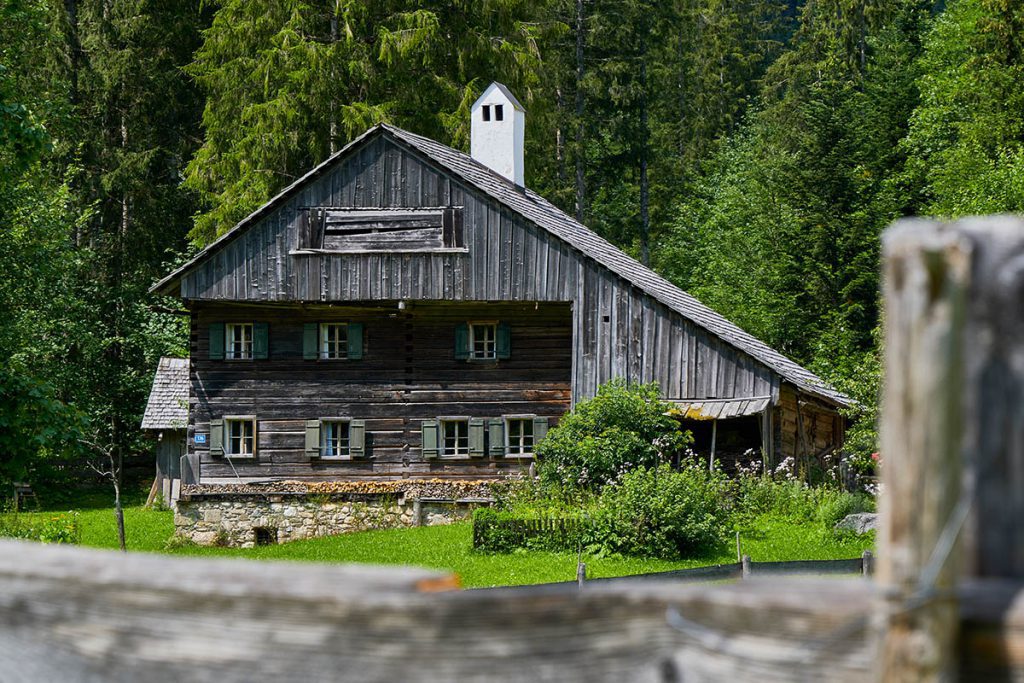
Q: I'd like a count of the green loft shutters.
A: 0